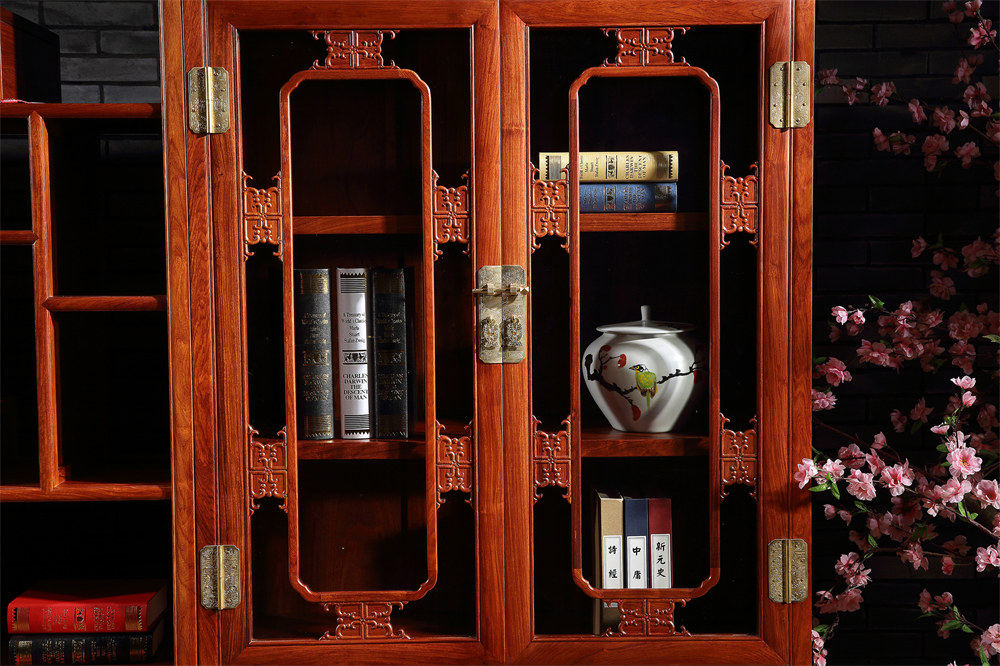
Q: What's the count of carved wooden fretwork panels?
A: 12